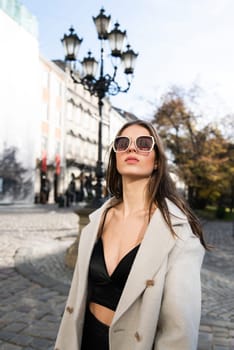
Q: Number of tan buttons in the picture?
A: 3